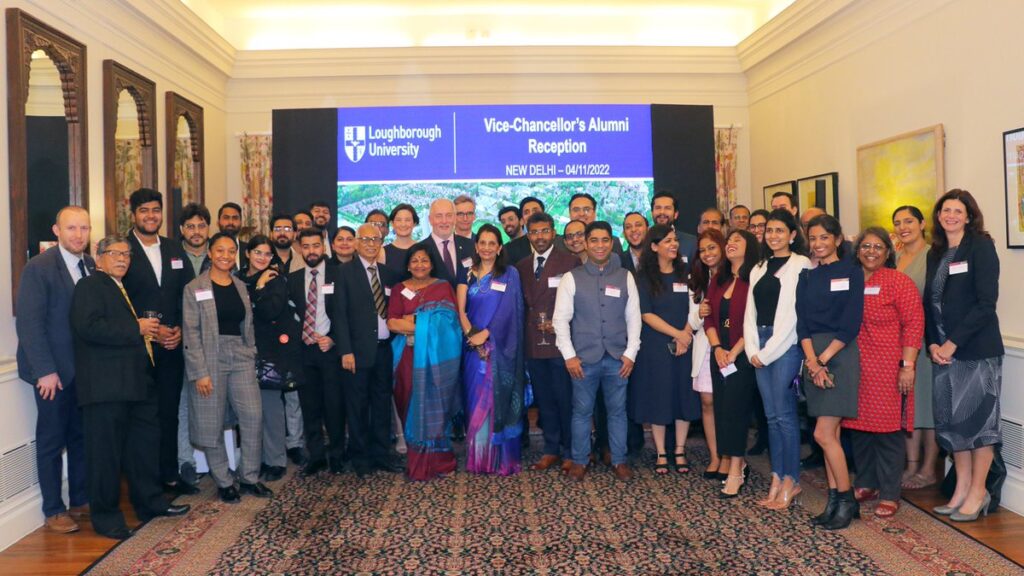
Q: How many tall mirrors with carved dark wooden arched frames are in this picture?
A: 3